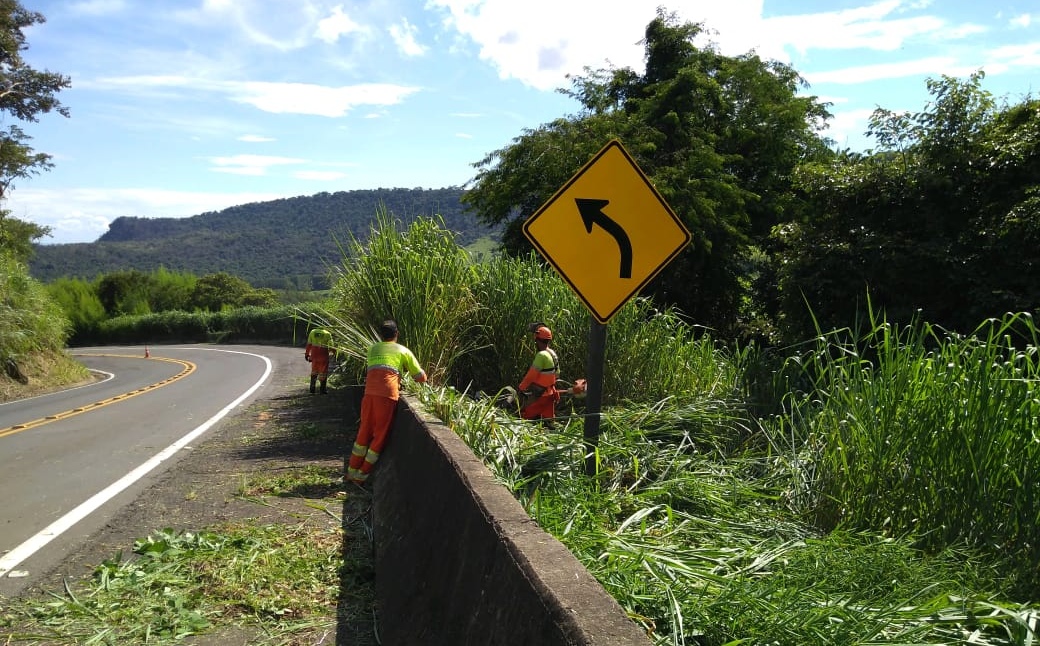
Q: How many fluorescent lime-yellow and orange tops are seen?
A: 3